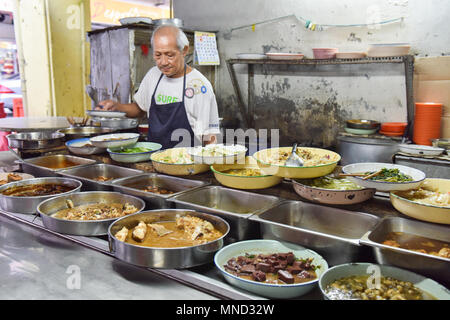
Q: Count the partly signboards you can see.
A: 1